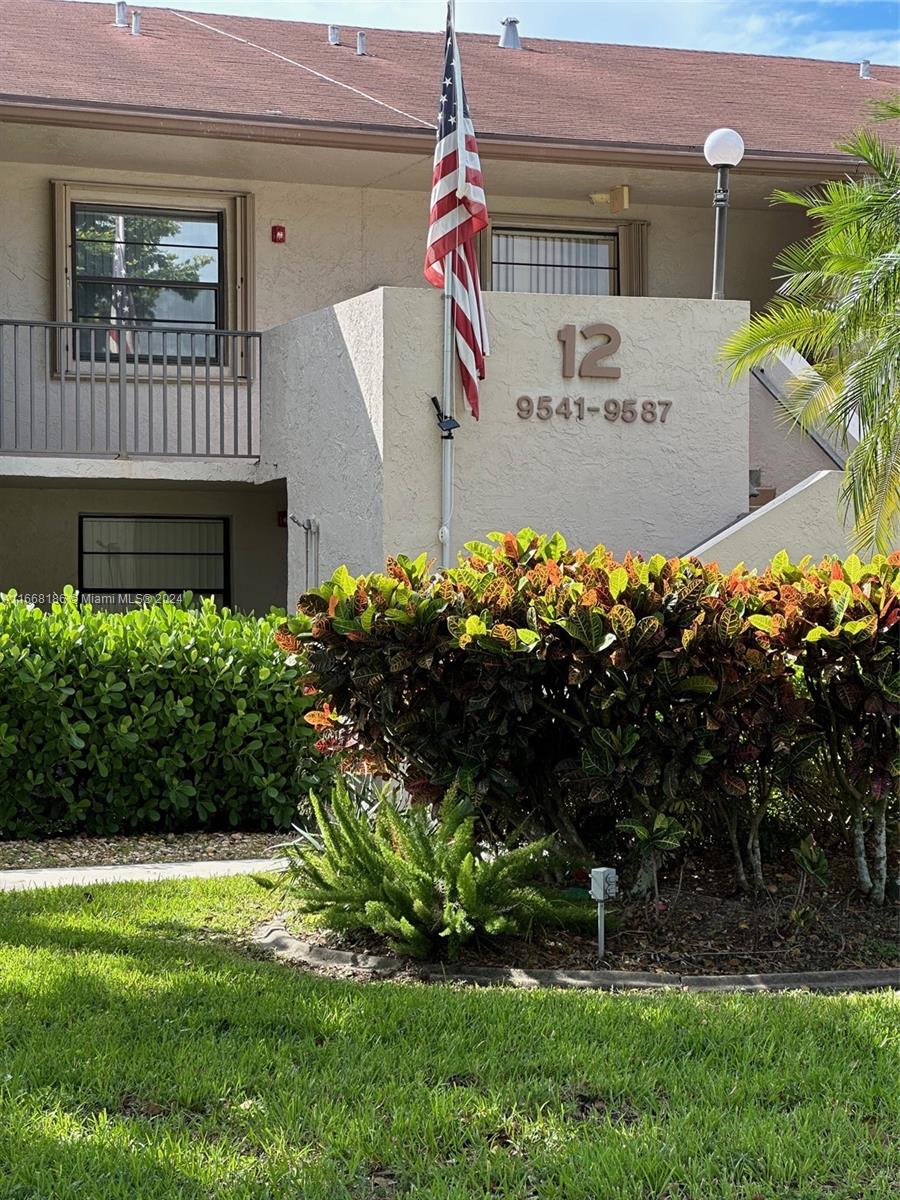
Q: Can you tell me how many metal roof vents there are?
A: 6